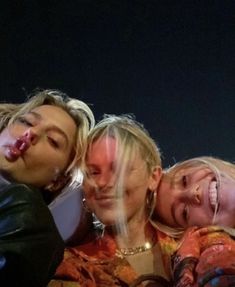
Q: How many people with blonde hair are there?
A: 3